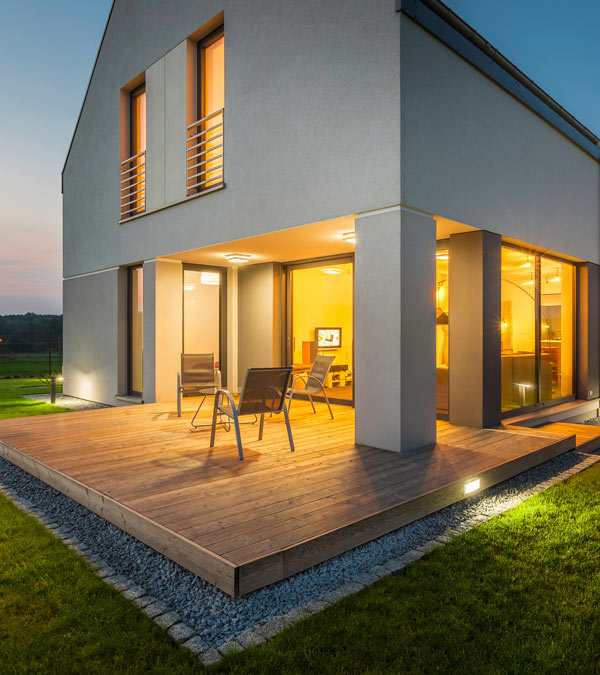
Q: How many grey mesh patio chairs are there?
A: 3